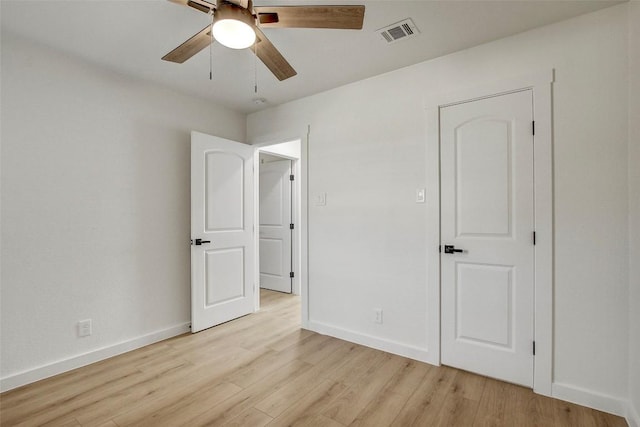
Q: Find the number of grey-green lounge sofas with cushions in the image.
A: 0